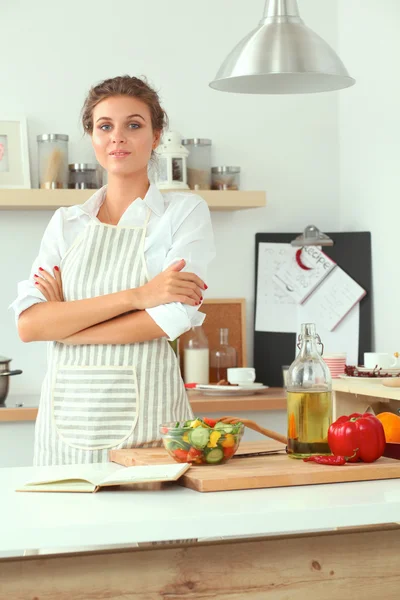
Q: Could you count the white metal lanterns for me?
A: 1